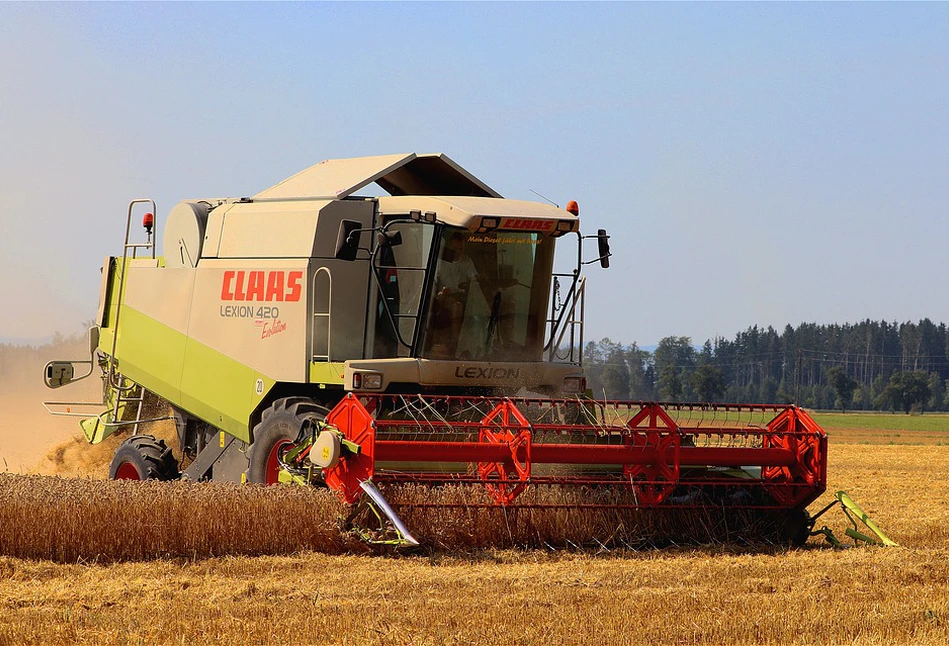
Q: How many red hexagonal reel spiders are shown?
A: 4